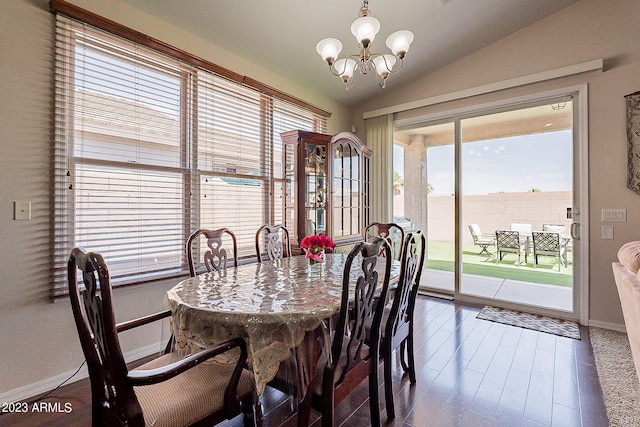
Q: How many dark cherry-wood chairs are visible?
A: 6